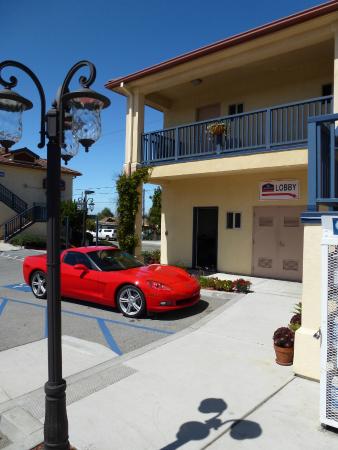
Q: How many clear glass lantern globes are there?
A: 3